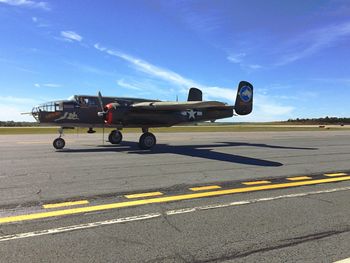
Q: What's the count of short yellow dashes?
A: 6